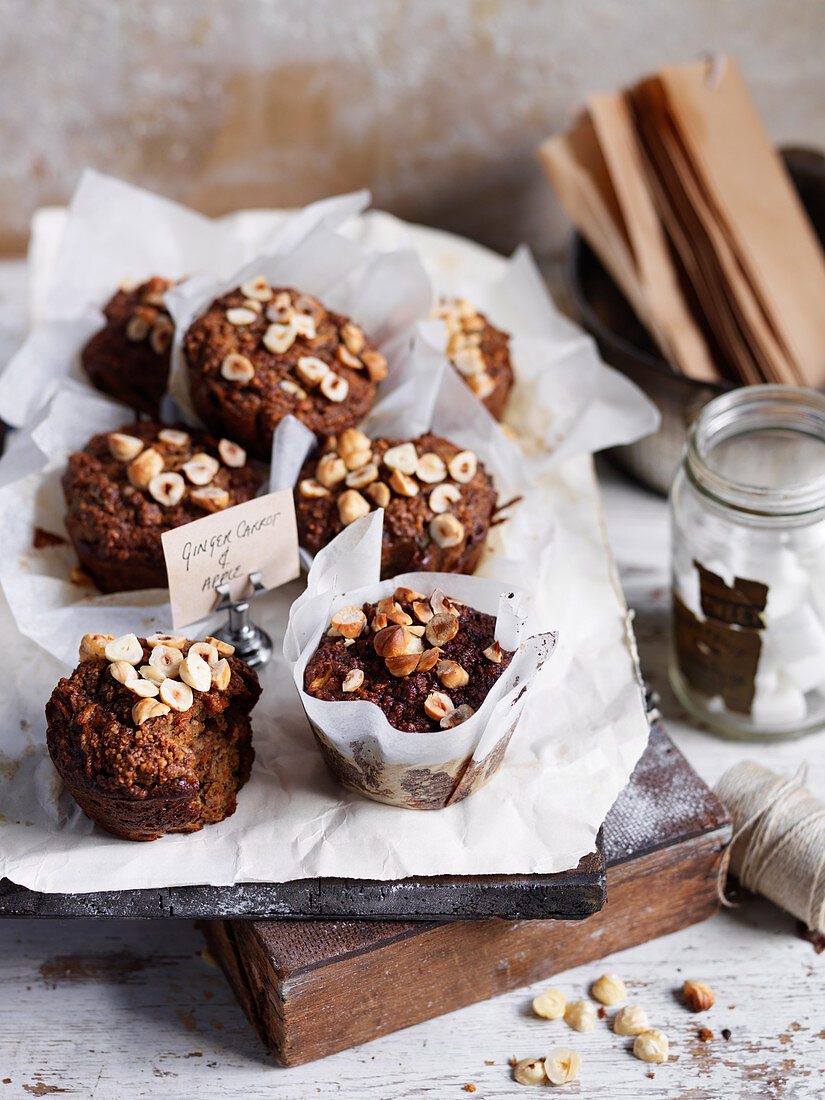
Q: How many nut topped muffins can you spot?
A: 7